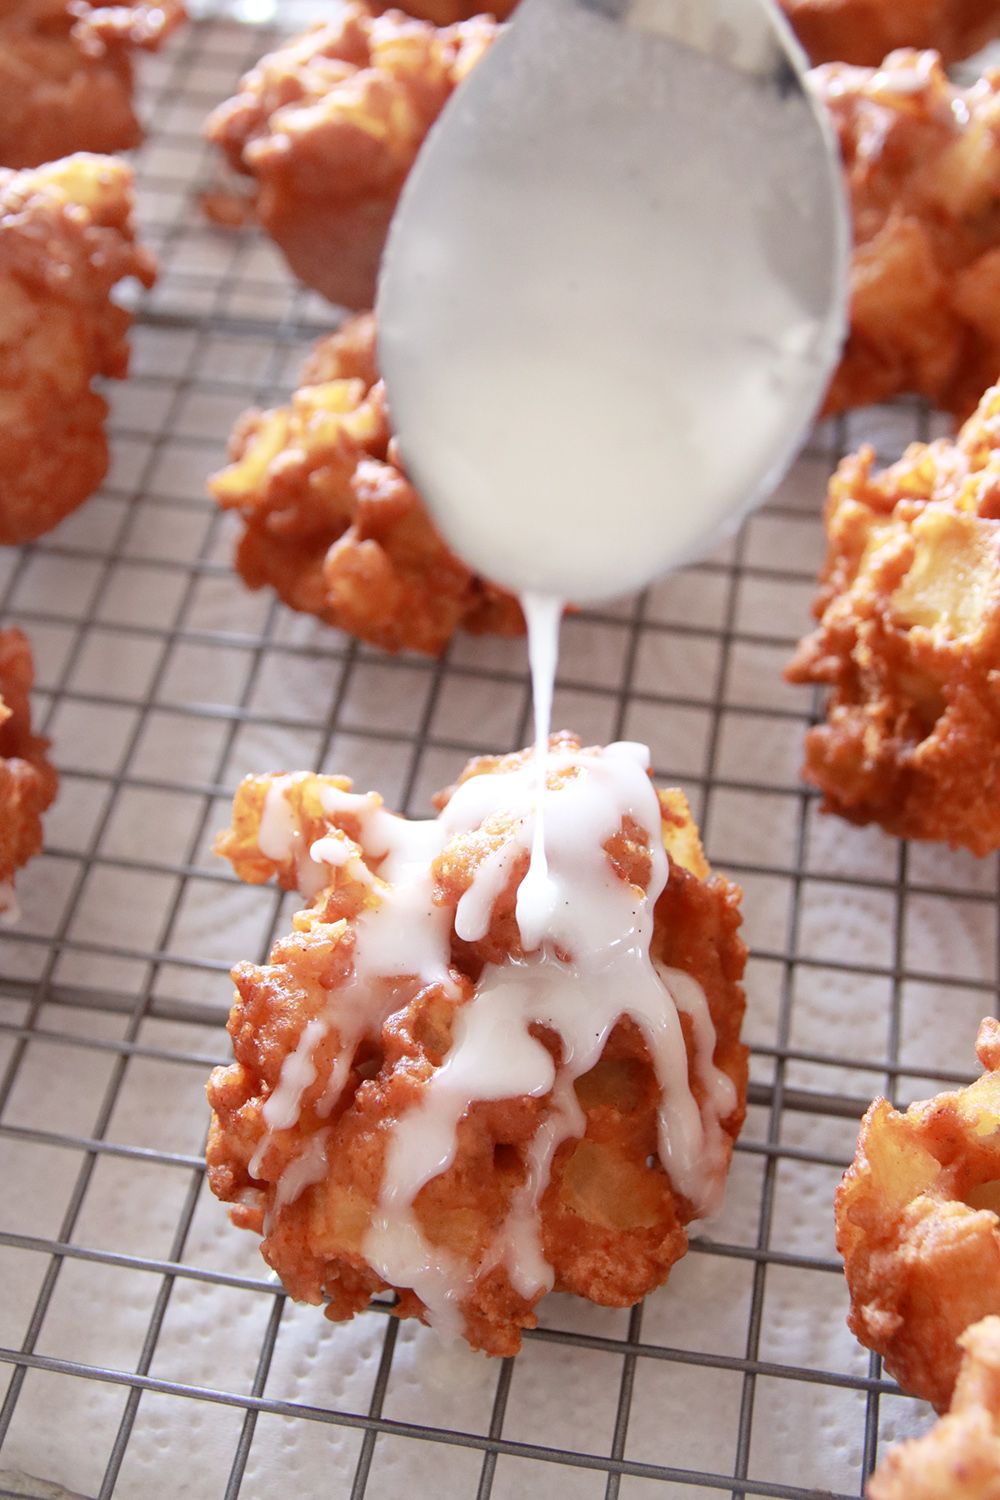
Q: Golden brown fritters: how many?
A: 12